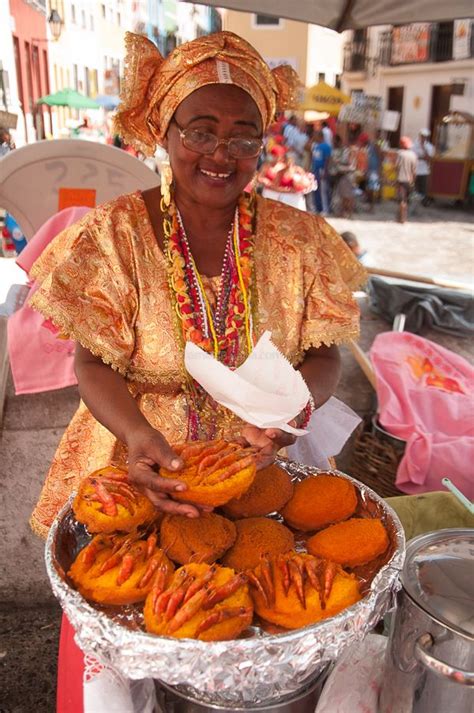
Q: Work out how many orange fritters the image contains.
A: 10